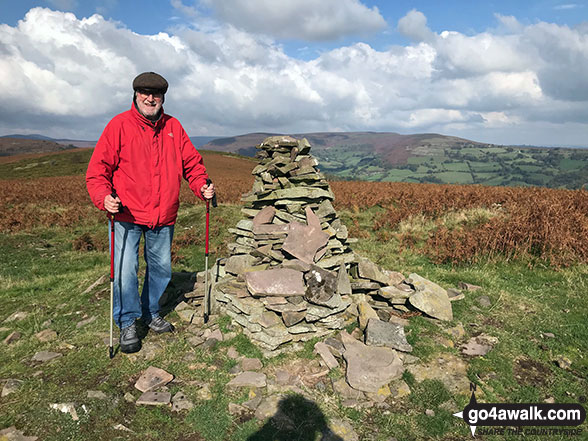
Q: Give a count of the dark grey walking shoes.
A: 2